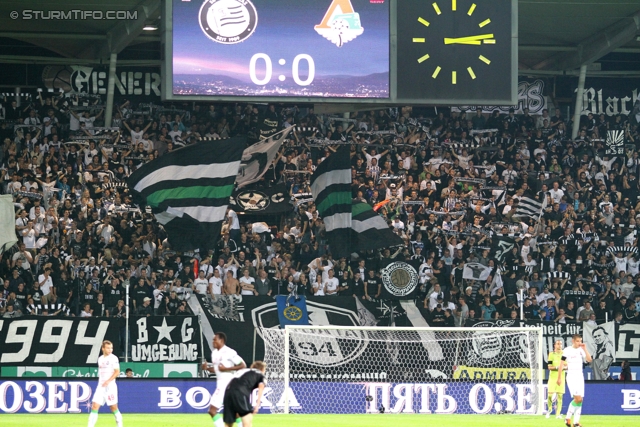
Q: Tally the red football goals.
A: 0